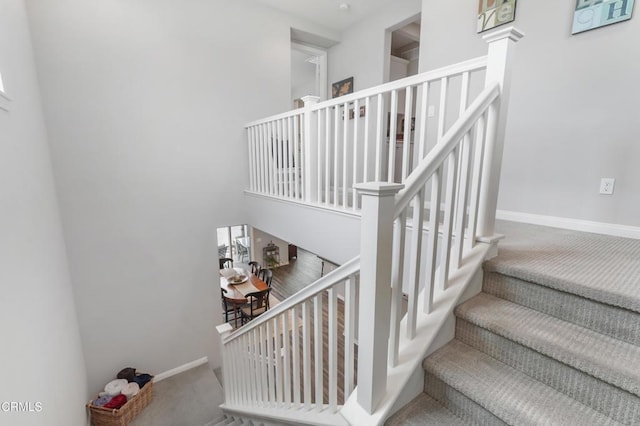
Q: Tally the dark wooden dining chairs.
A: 5